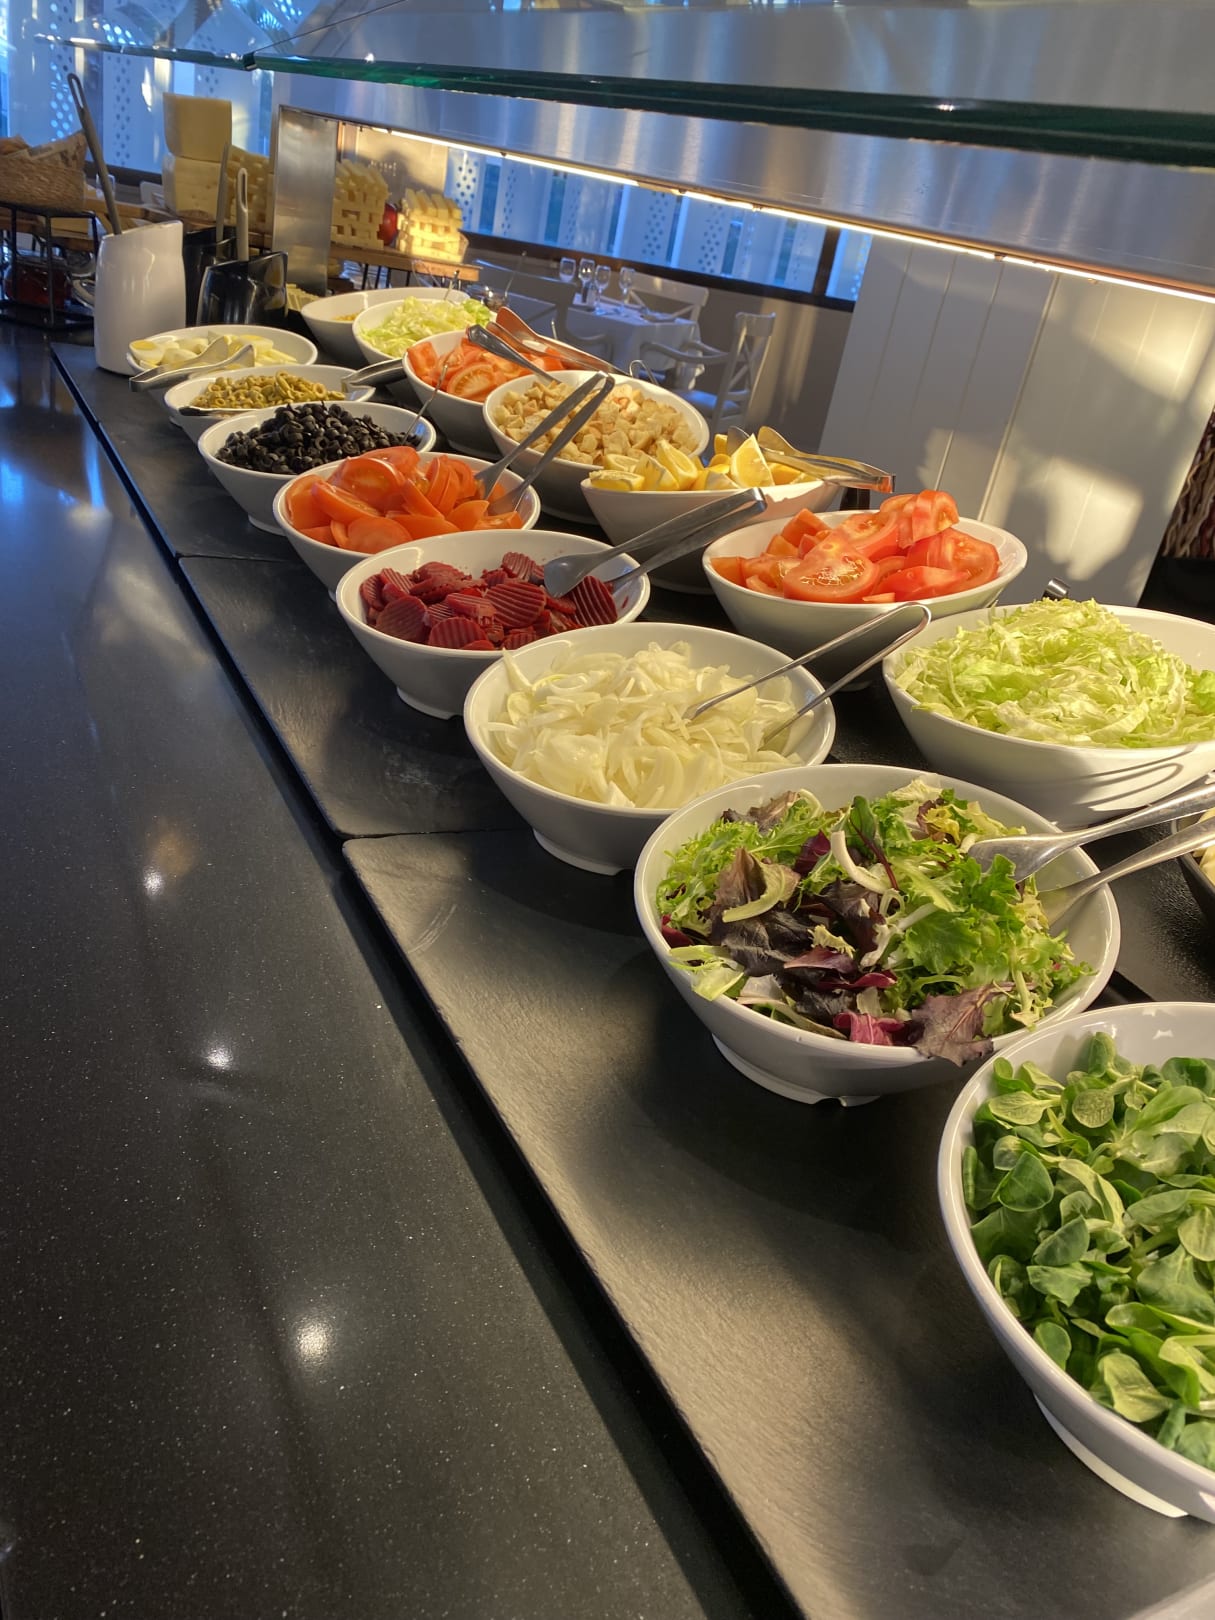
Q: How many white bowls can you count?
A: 15